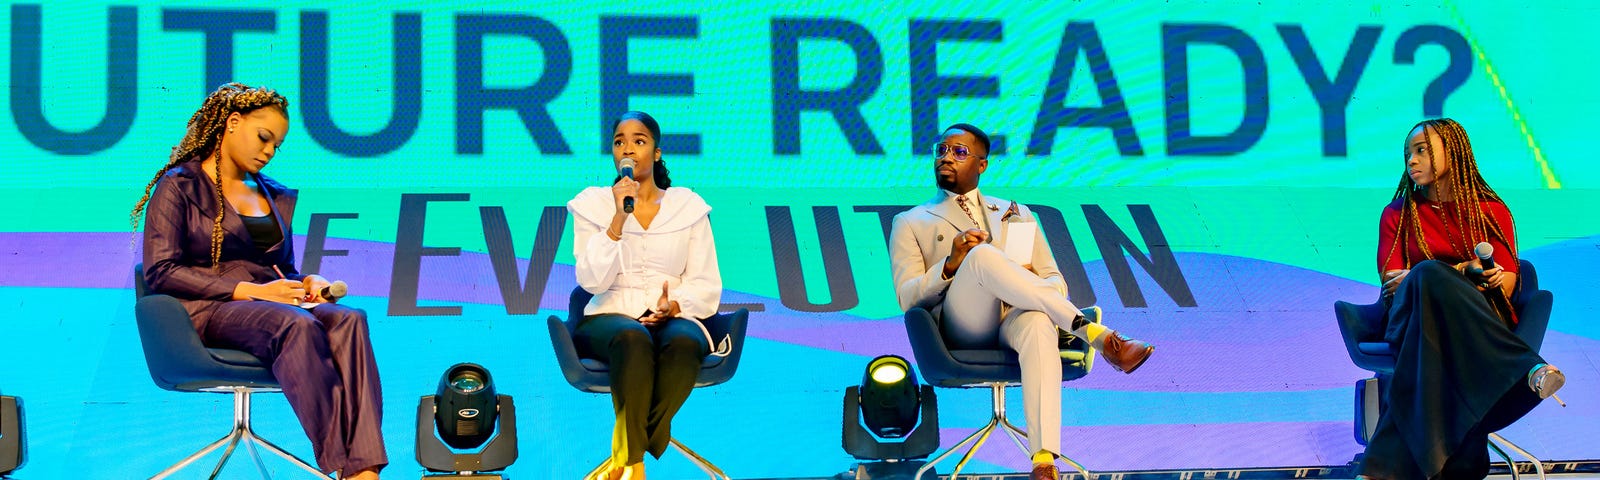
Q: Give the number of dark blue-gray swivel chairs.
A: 4